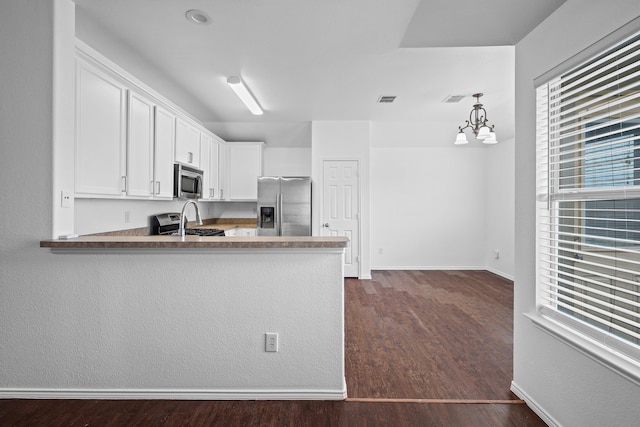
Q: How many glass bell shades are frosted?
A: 3